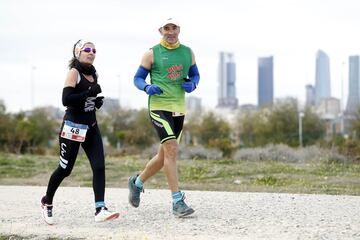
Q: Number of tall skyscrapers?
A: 4